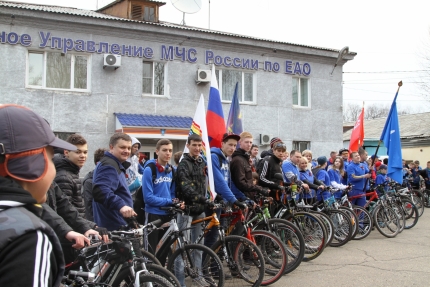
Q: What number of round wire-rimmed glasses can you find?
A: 0